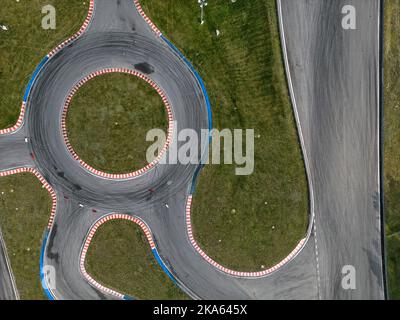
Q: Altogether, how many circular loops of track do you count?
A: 1